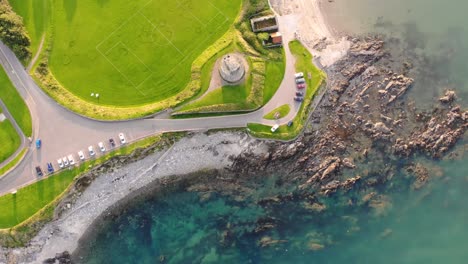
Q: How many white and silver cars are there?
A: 10